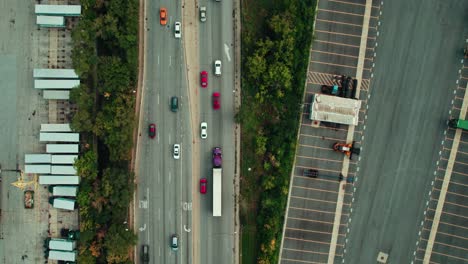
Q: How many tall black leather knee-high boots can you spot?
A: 0